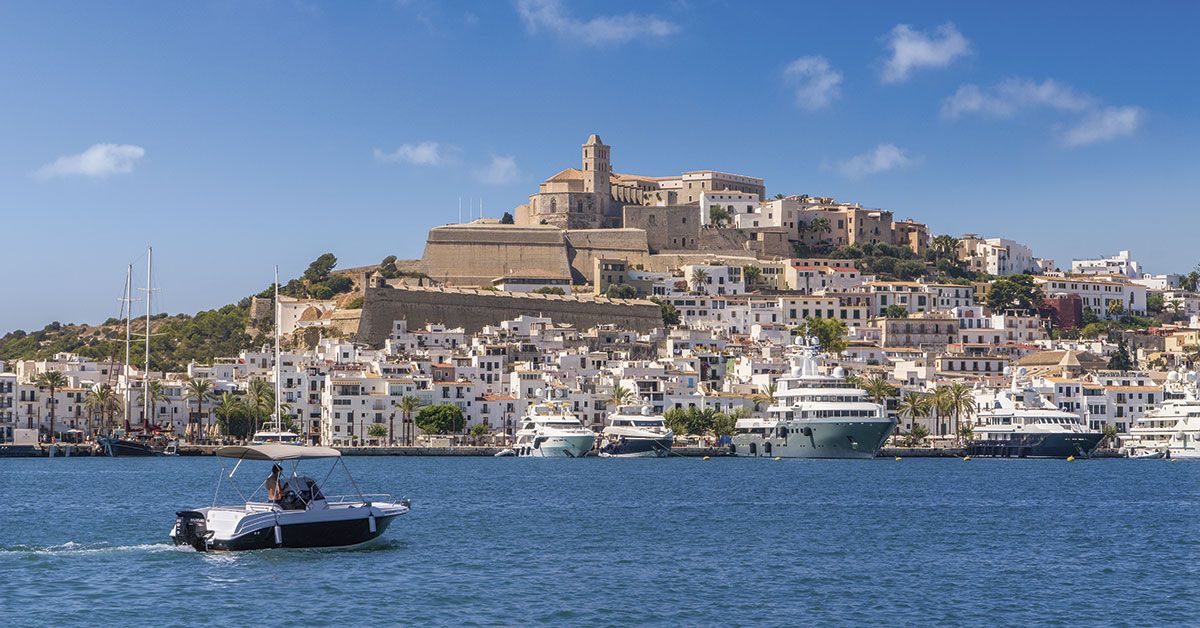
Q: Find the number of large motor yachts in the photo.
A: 5